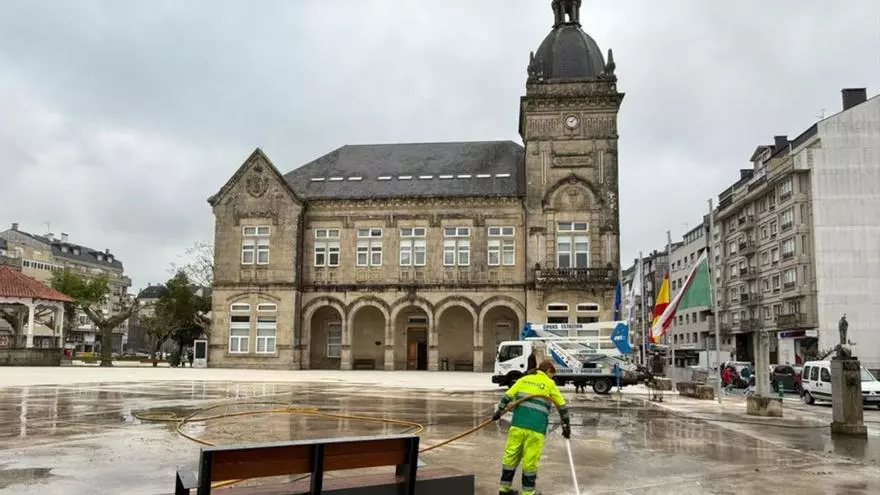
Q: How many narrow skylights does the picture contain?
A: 10